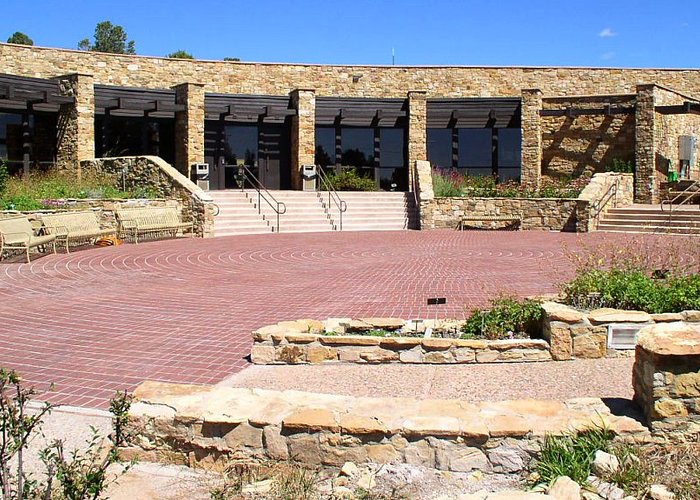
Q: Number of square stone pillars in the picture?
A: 6